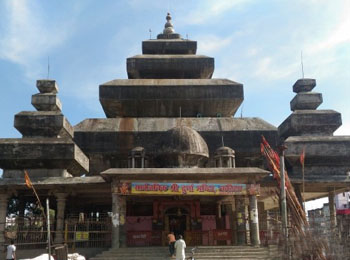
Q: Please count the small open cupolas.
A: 2